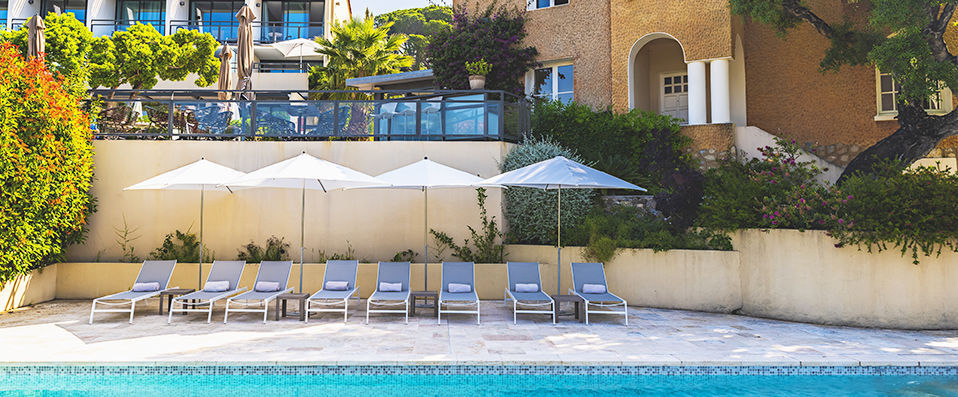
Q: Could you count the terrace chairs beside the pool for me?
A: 8